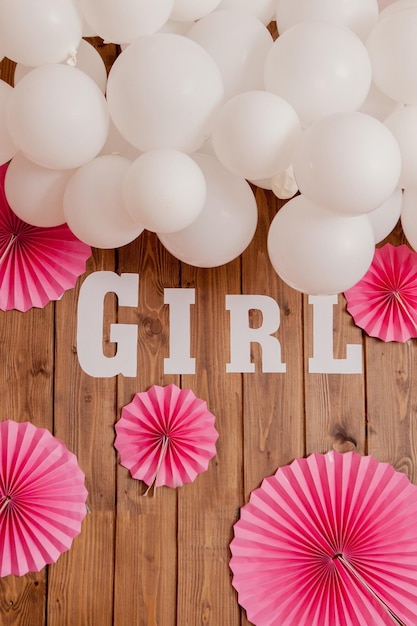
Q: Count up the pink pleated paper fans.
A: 5